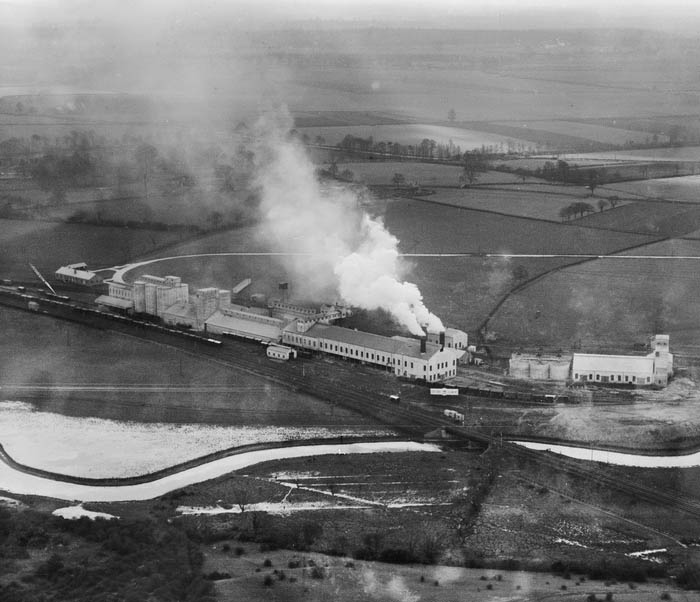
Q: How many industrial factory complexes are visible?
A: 1